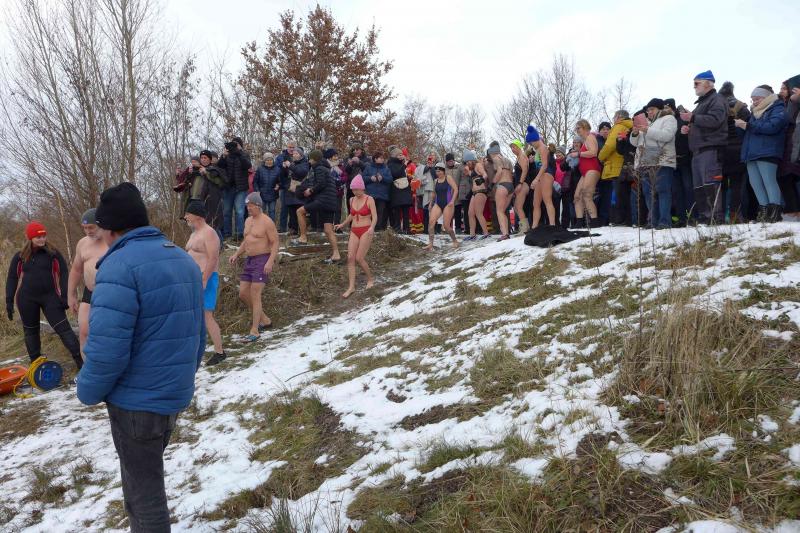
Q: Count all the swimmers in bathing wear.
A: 10